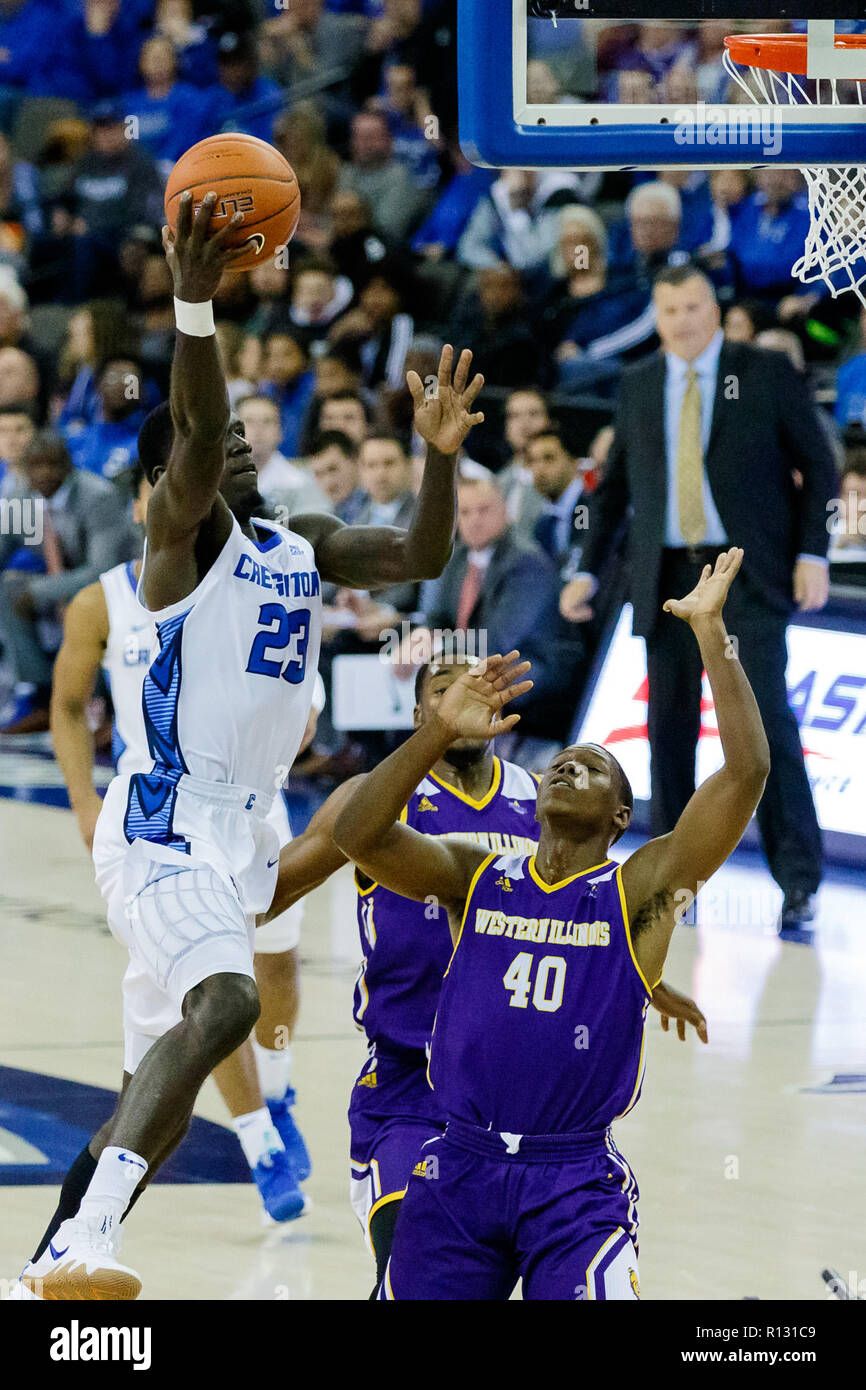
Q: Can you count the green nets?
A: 0